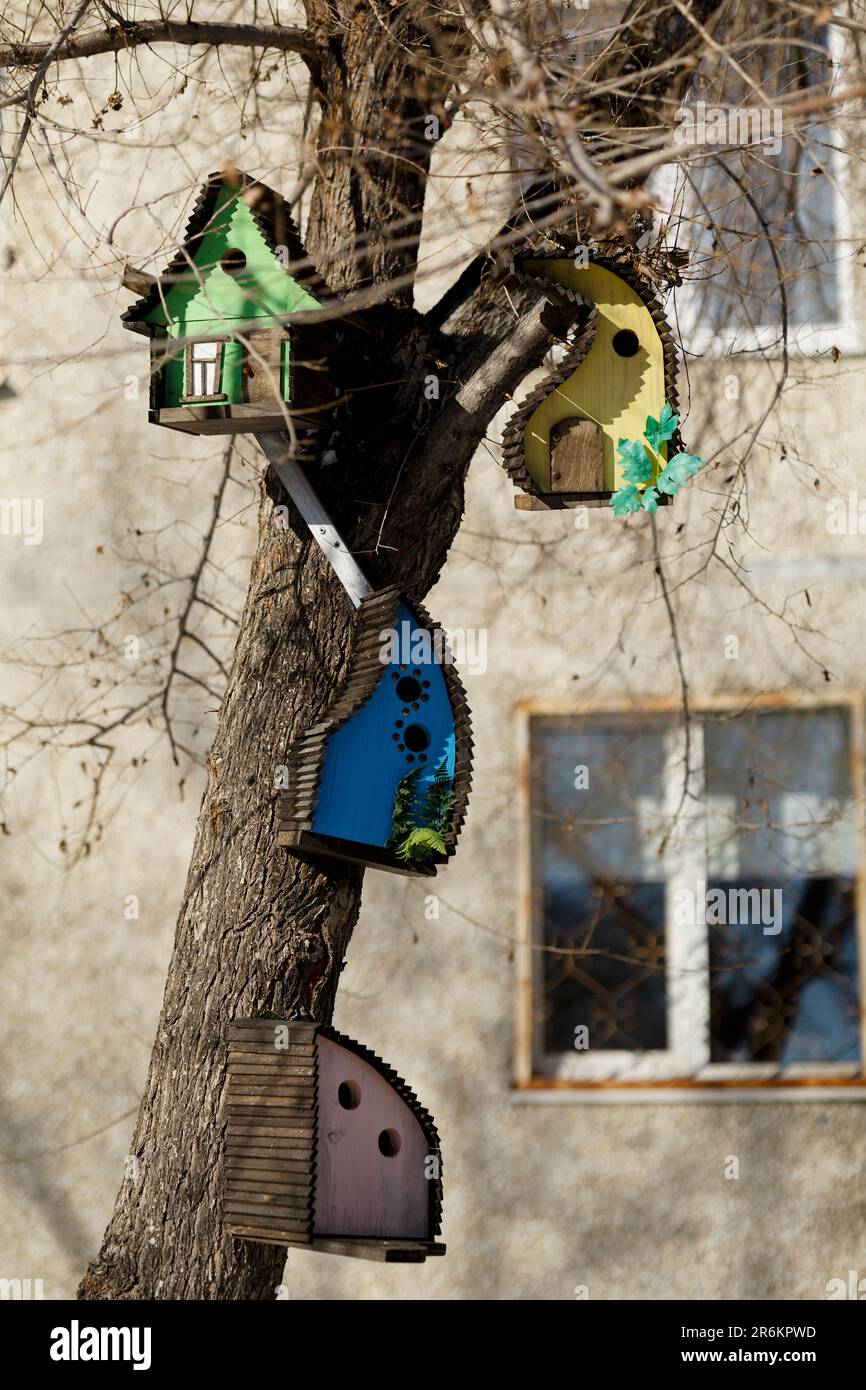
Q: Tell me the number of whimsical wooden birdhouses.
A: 4